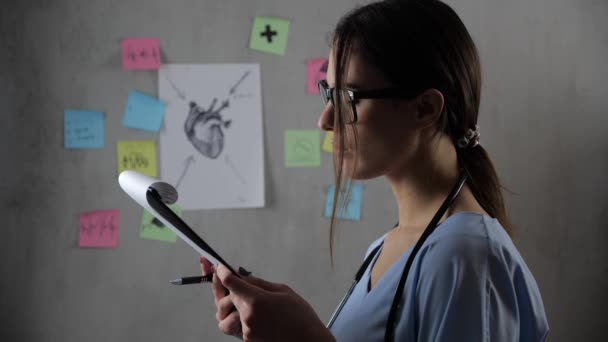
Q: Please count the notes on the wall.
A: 11